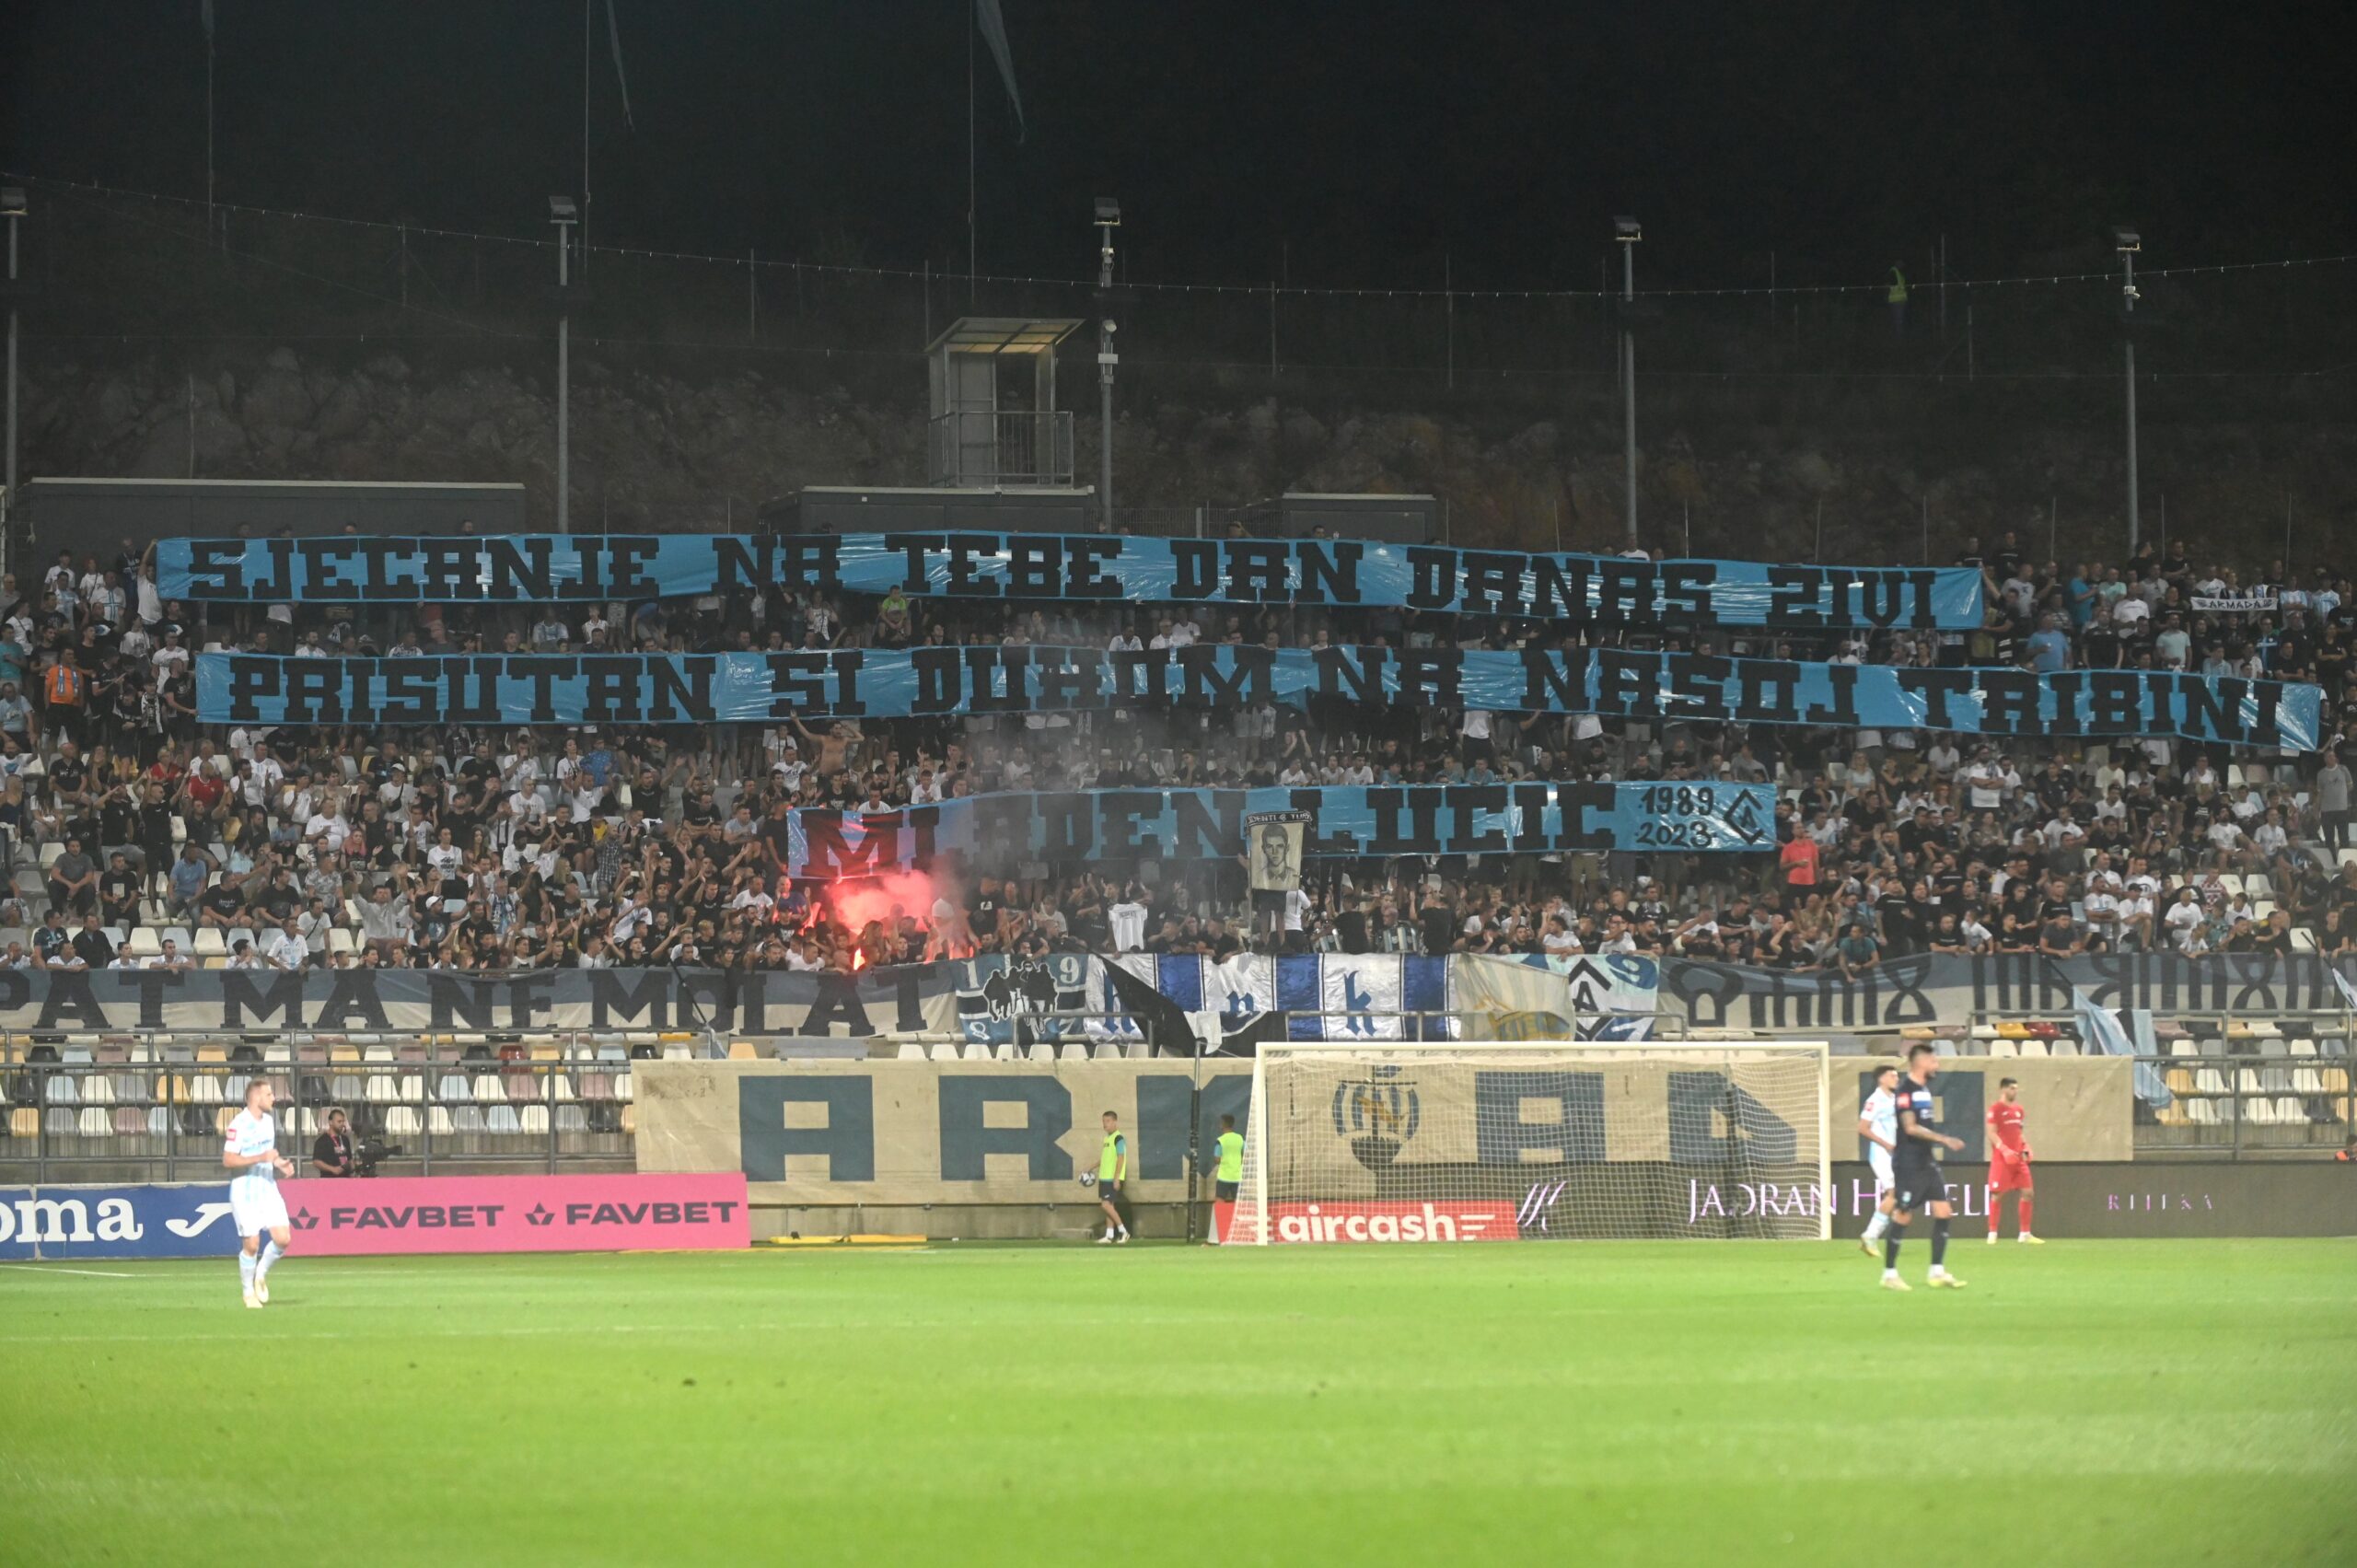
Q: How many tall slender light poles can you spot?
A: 5